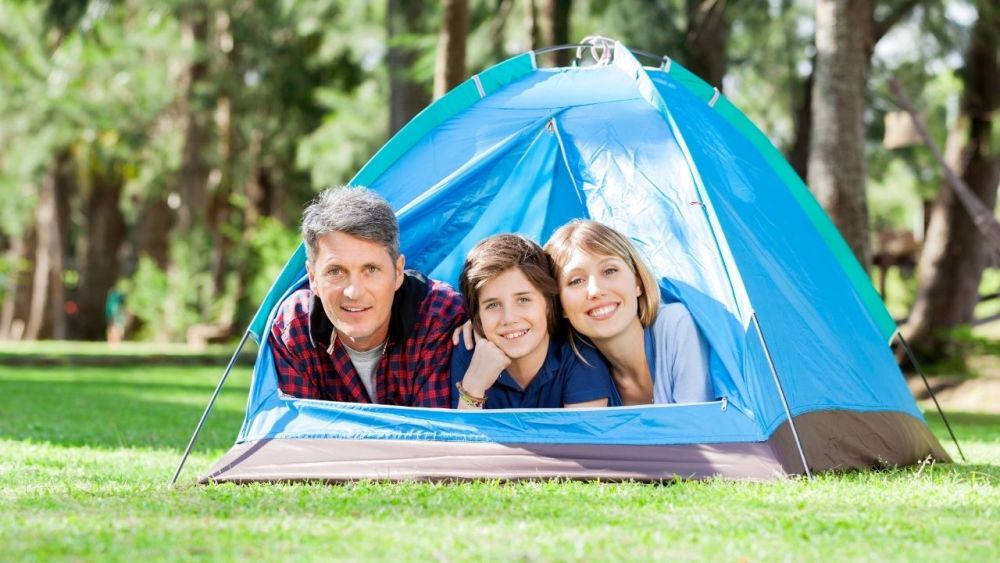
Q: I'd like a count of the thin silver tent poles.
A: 3